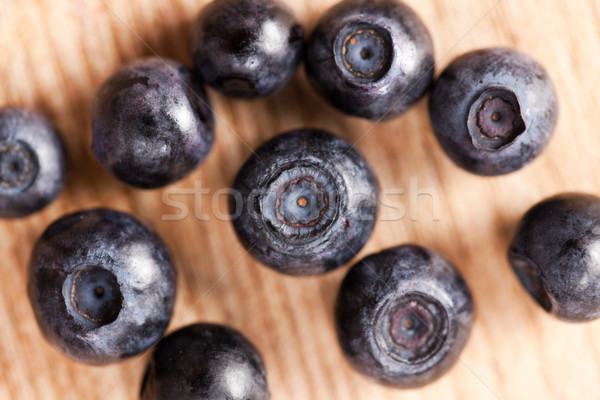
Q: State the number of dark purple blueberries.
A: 10